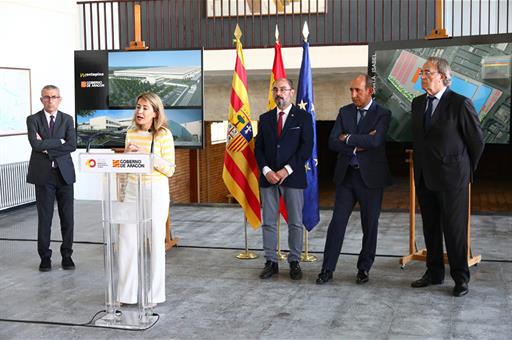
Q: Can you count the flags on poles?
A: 3